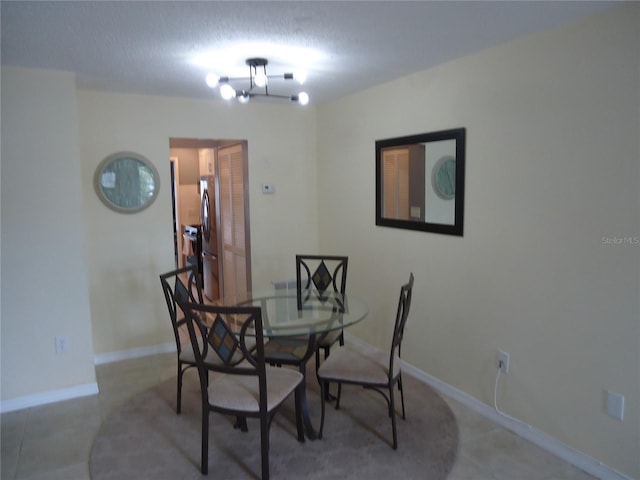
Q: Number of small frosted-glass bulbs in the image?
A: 6